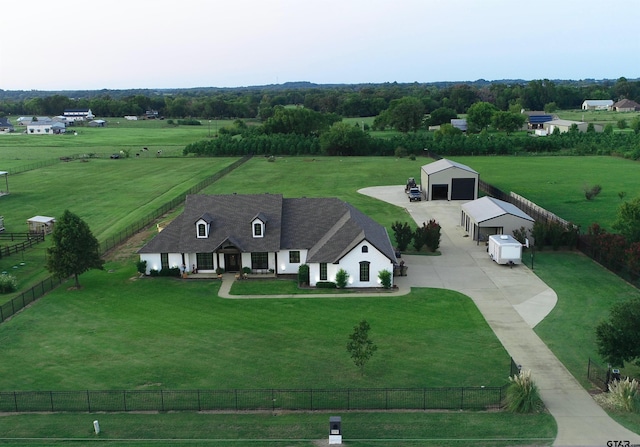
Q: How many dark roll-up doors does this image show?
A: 2